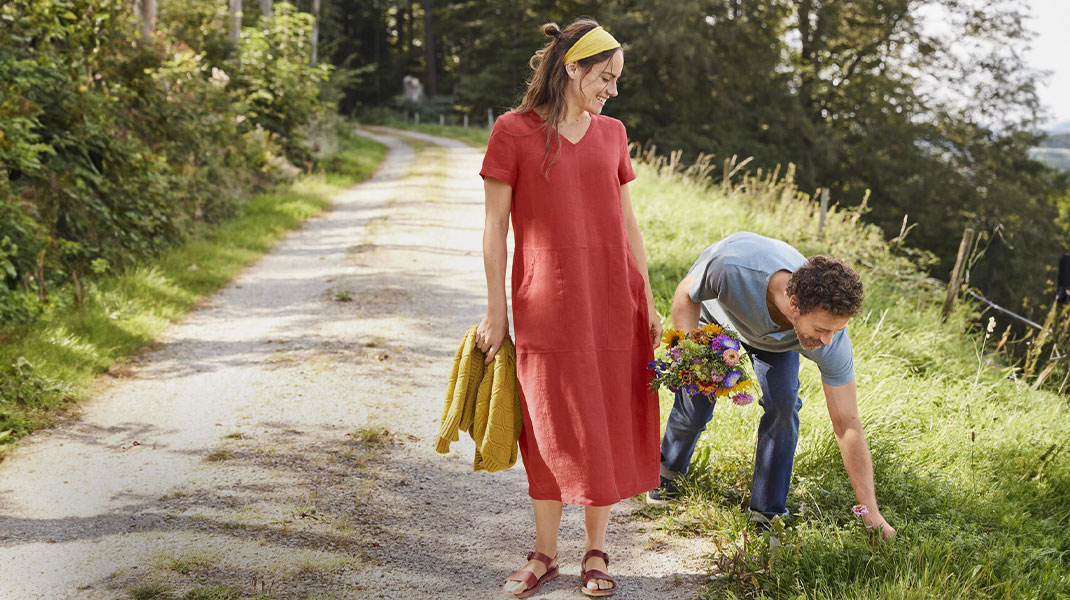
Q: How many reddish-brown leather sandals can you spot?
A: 2